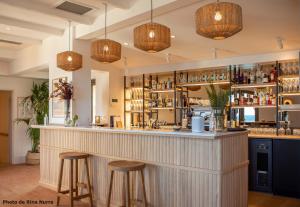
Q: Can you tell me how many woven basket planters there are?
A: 1